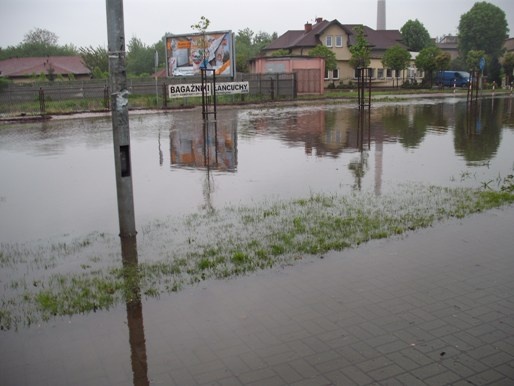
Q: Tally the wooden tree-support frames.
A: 3